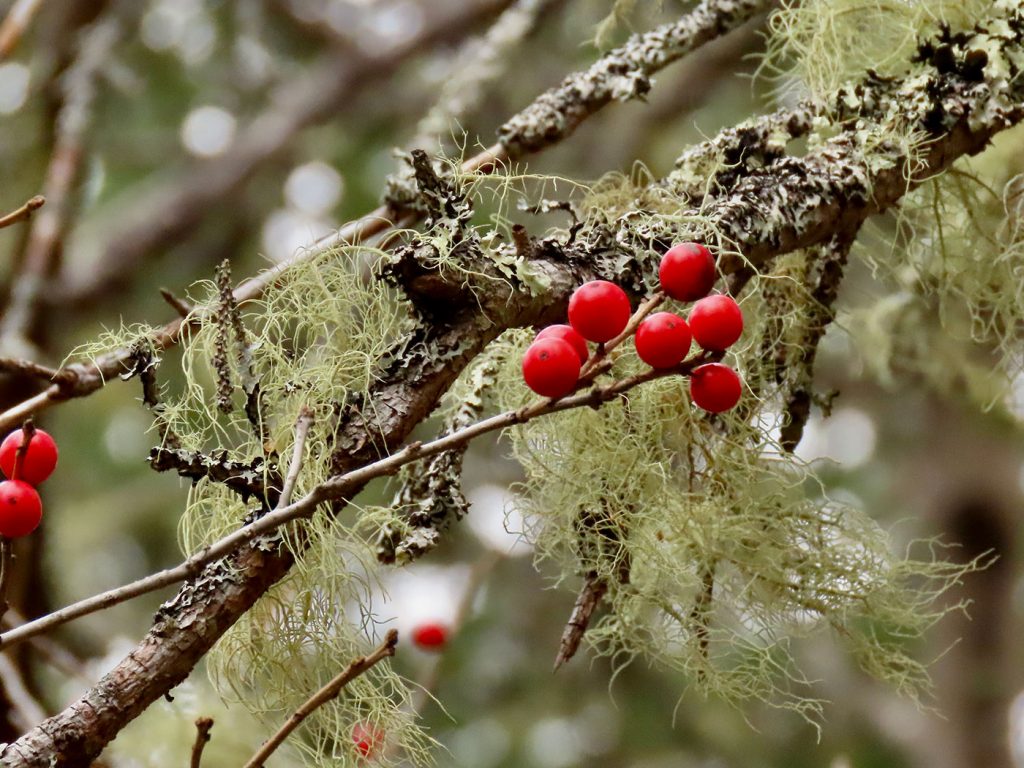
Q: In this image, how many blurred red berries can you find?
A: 2